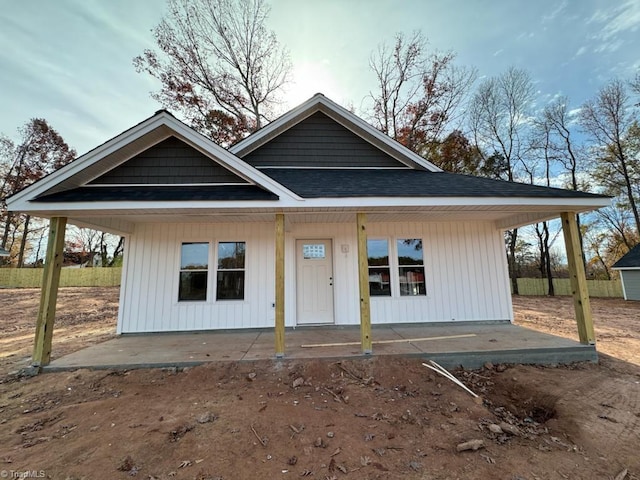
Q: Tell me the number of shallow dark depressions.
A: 1